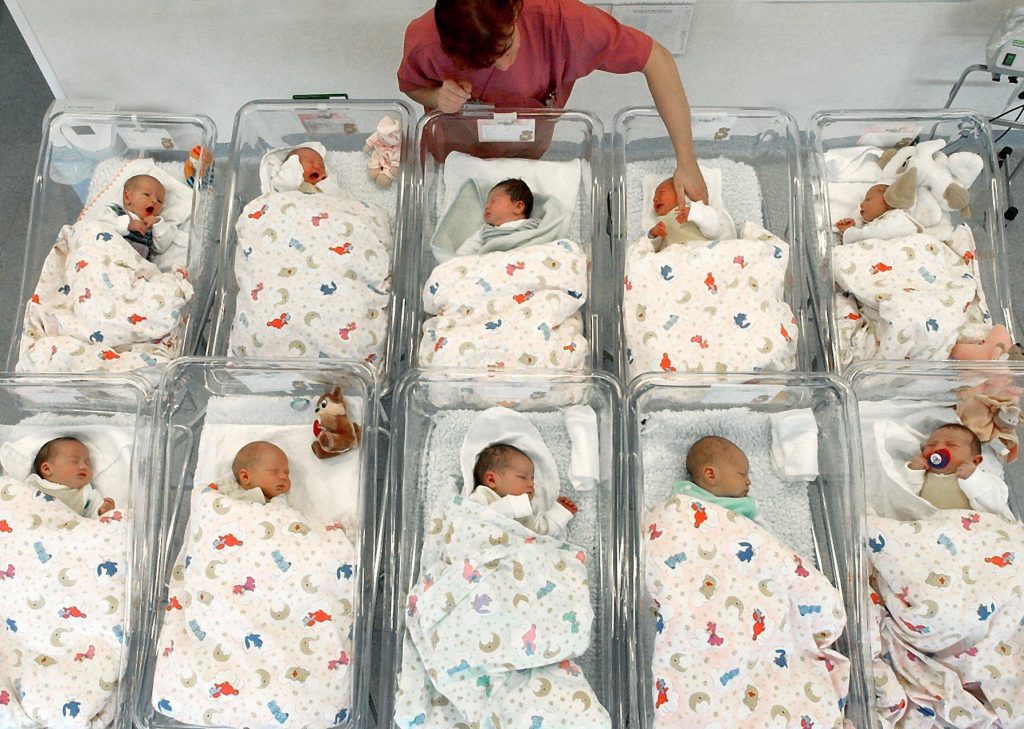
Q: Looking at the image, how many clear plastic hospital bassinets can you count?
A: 10